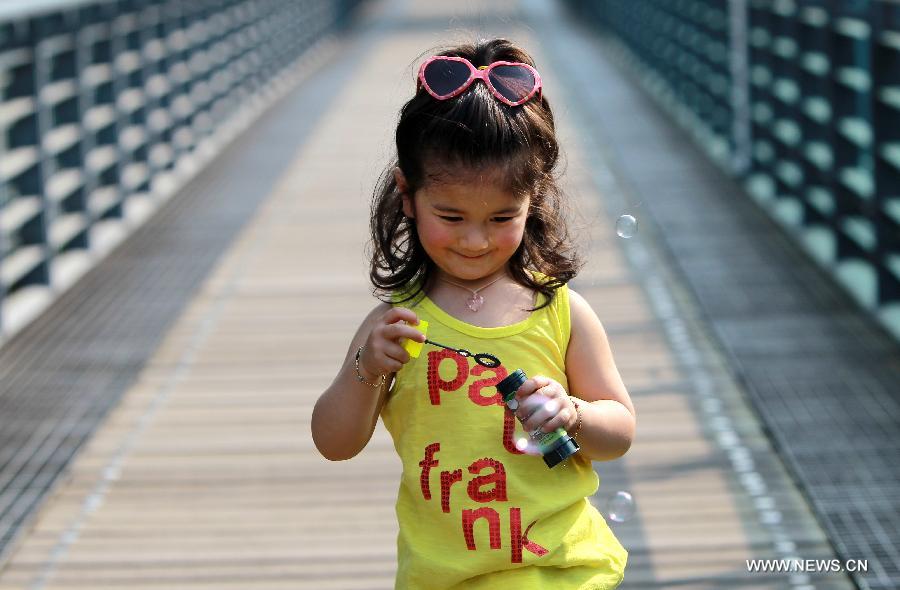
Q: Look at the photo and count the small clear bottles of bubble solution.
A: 1